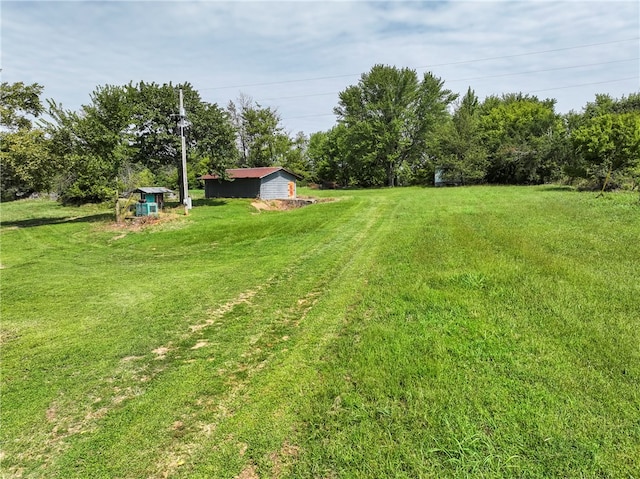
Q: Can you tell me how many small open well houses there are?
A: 1